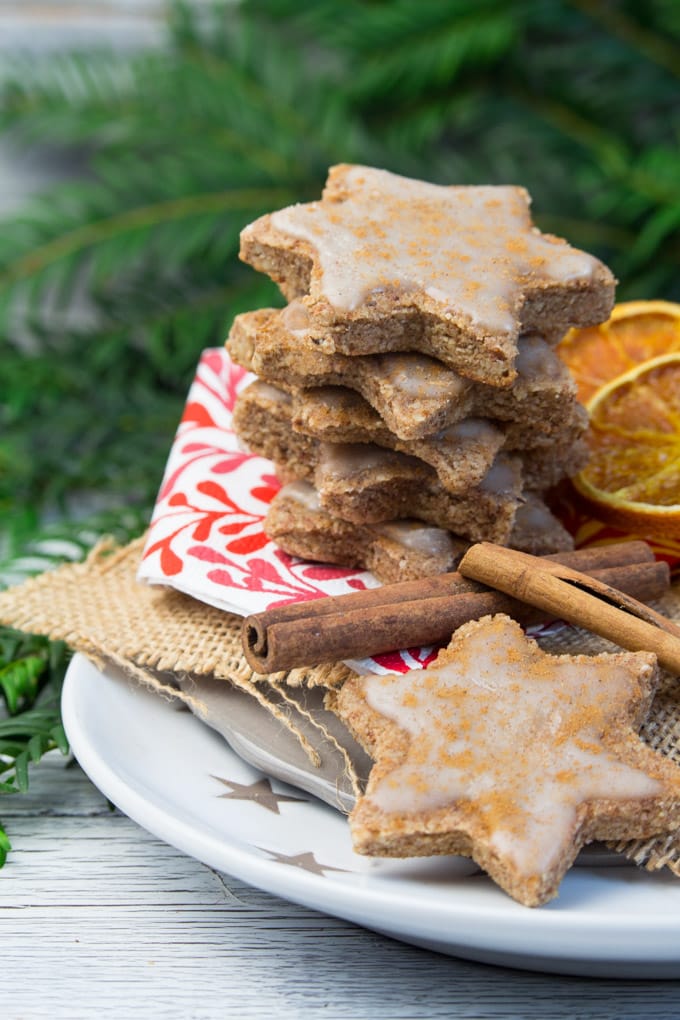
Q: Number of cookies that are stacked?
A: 5